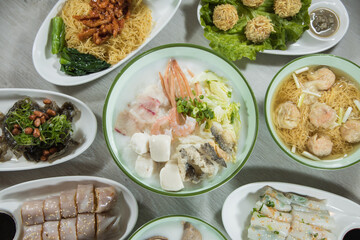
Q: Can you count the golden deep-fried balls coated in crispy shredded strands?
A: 4